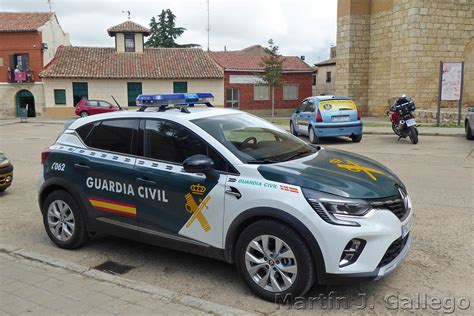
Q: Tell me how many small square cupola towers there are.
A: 1